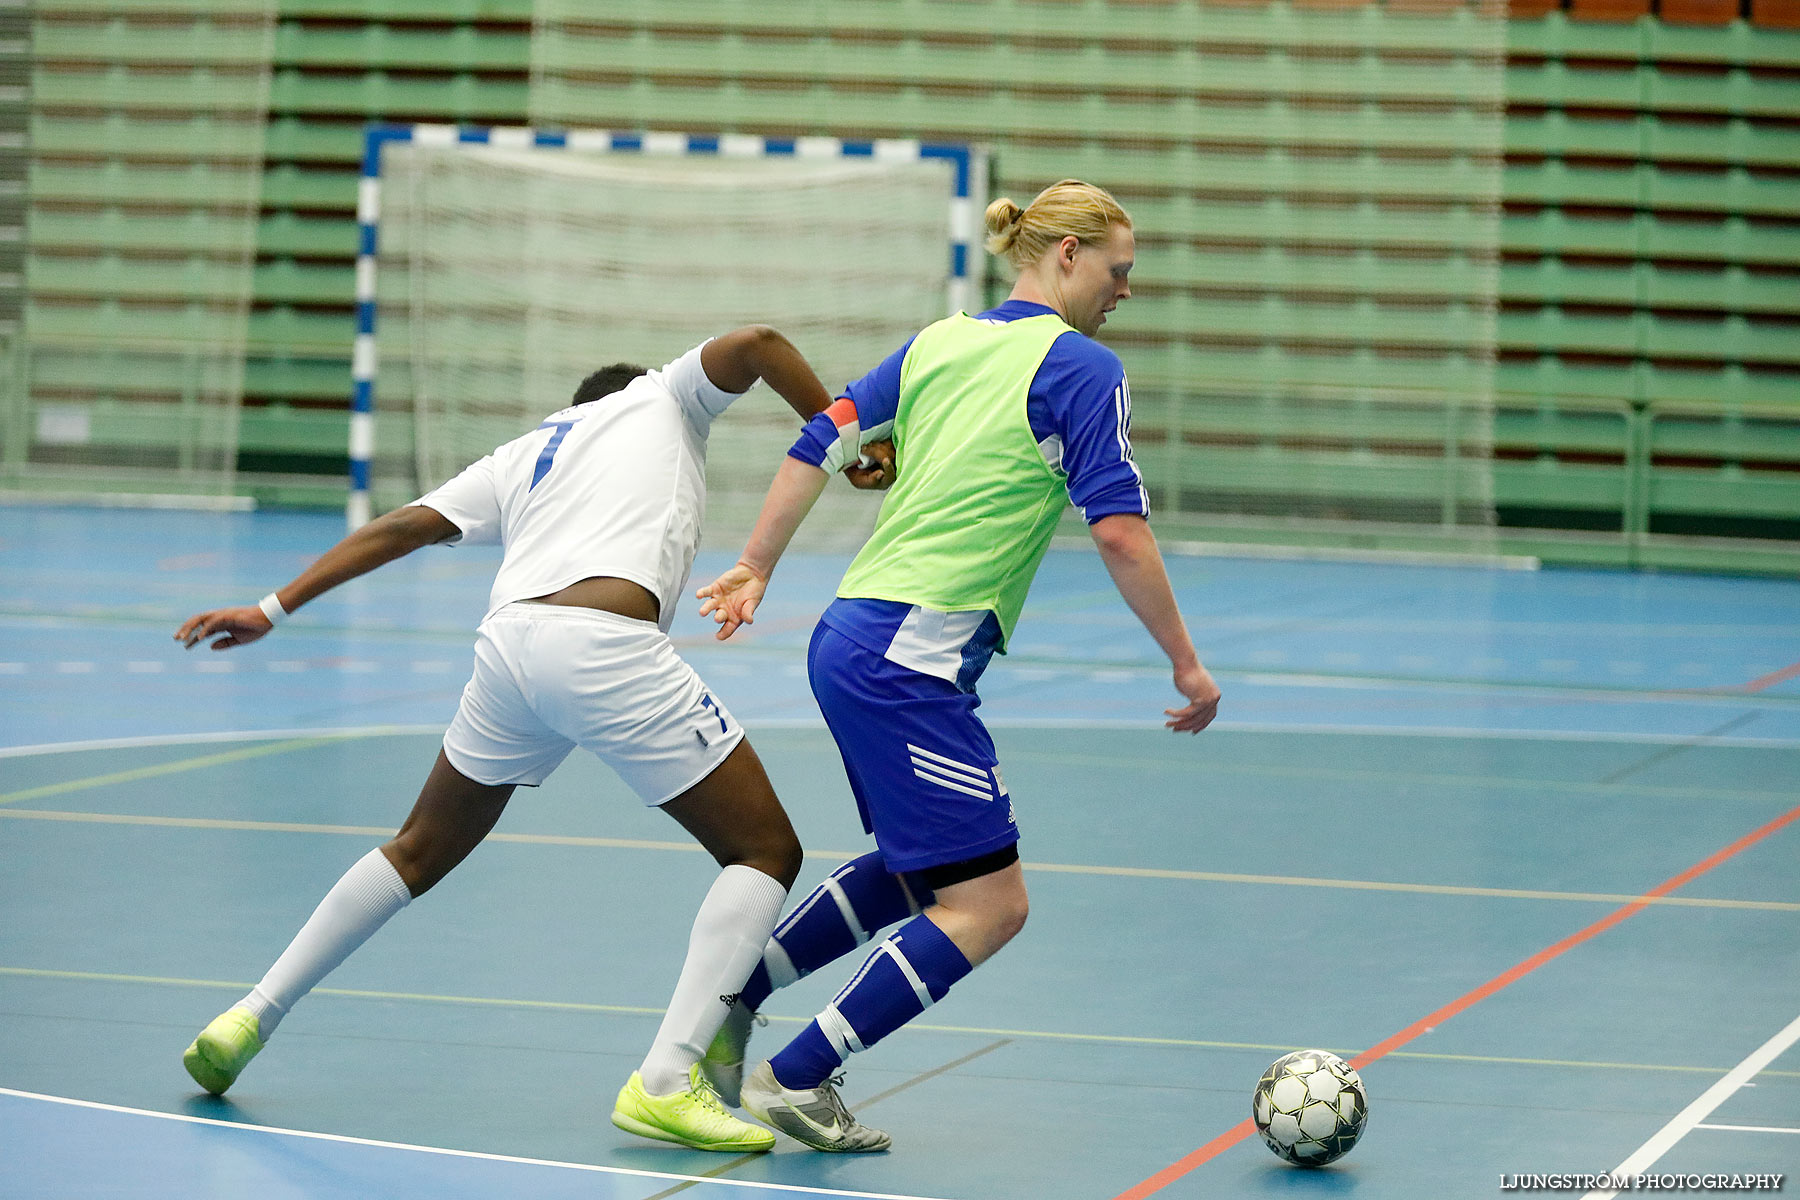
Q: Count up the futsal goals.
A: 1